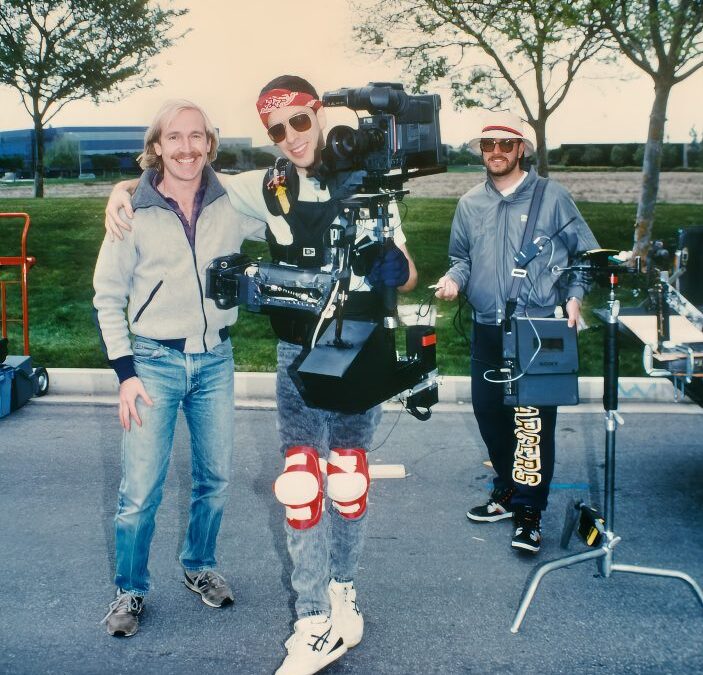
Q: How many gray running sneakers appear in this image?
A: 2